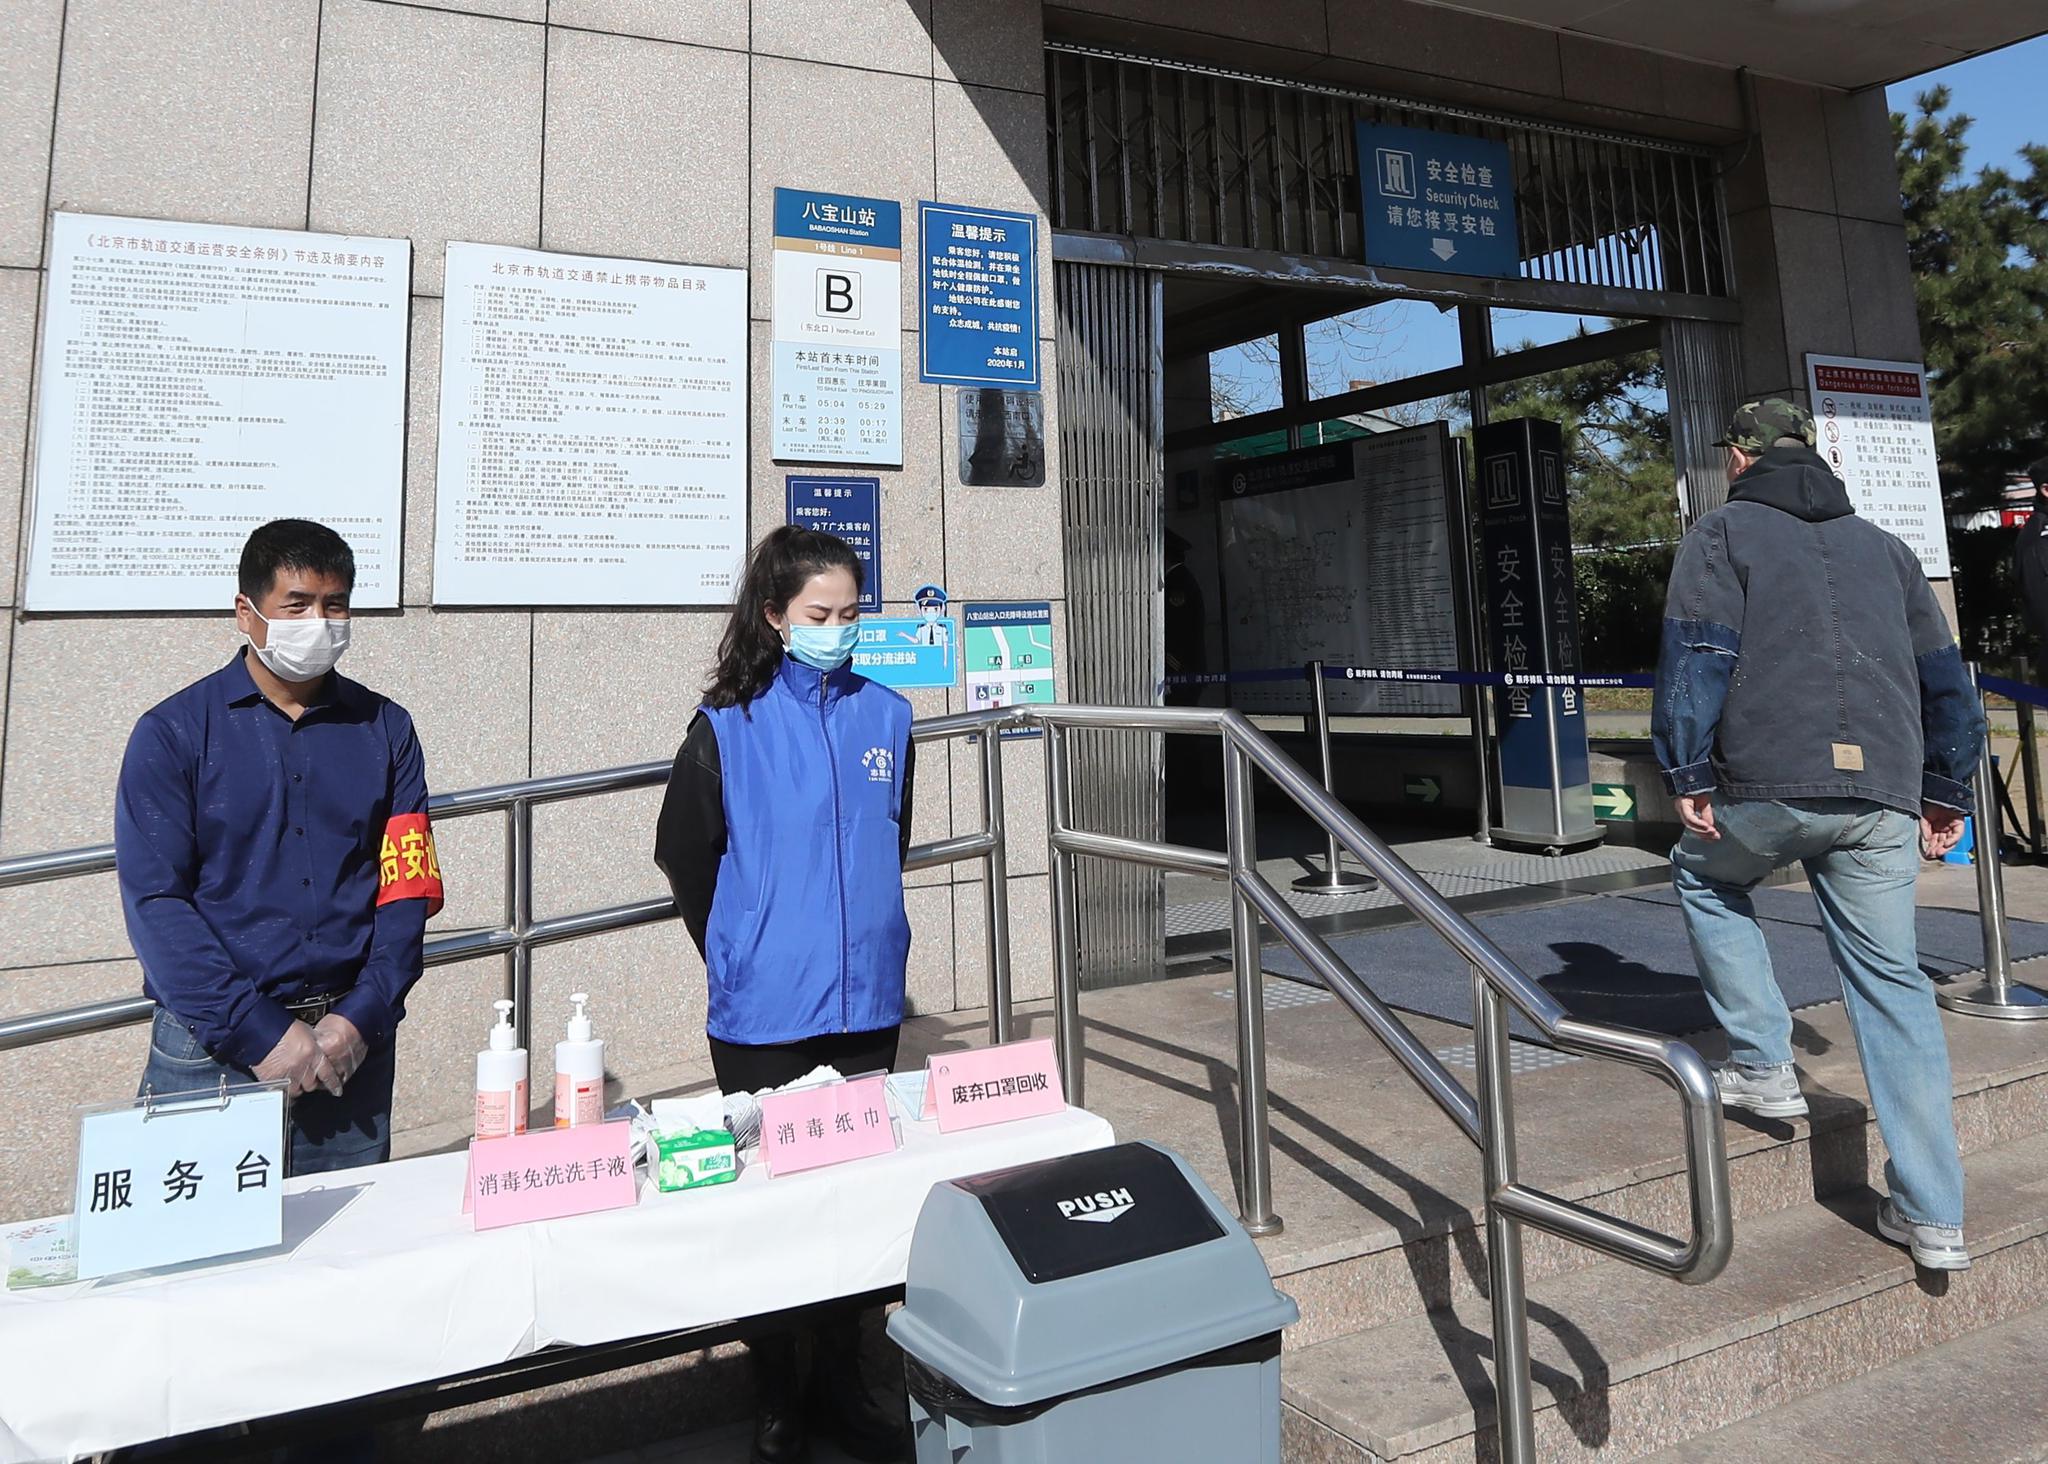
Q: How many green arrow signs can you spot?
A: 2